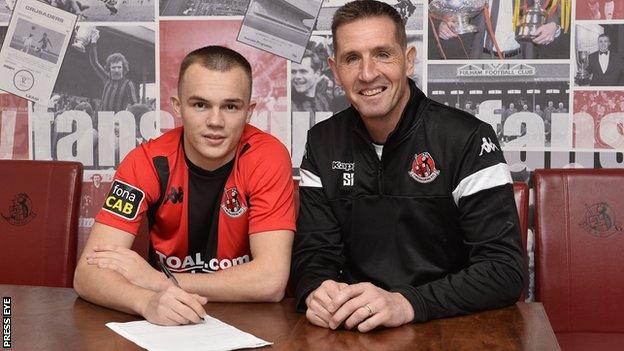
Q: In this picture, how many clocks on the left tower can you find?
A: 0